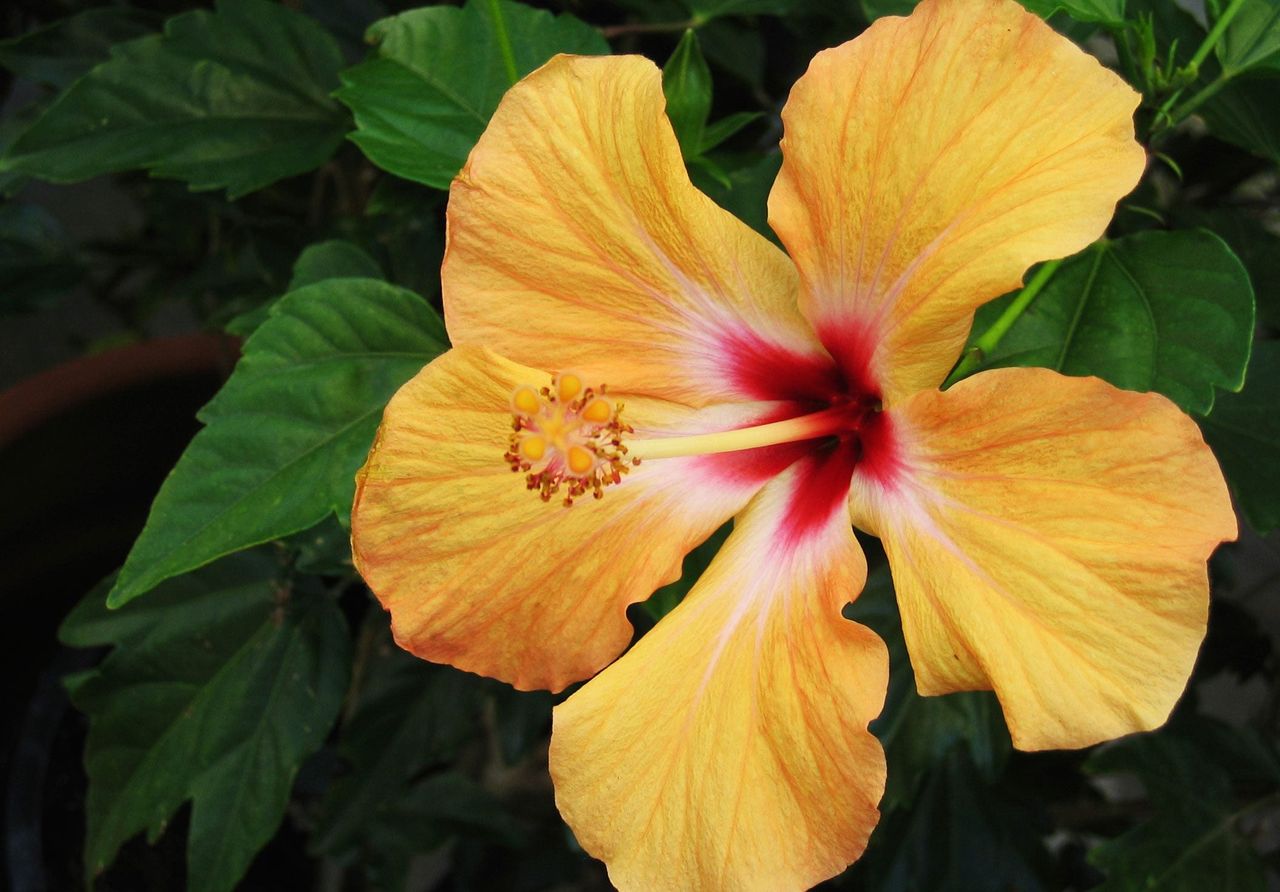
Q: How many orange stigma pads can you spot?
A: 5